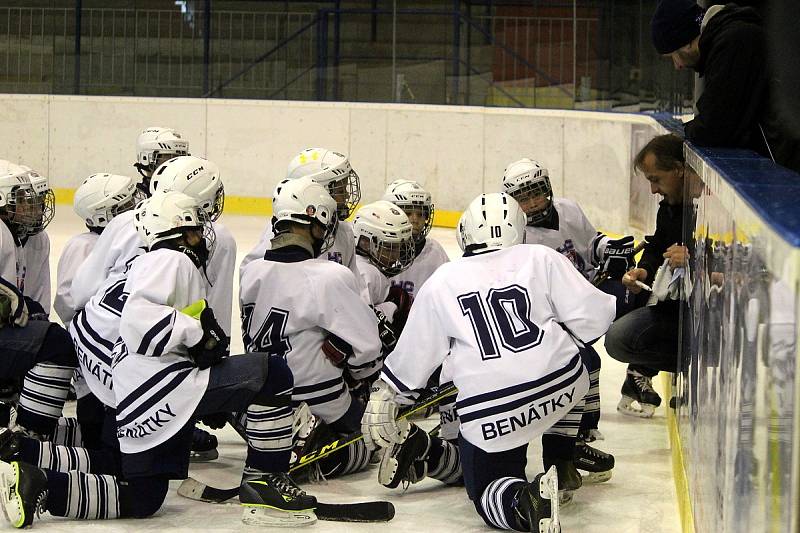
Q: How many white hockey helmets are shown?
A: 12